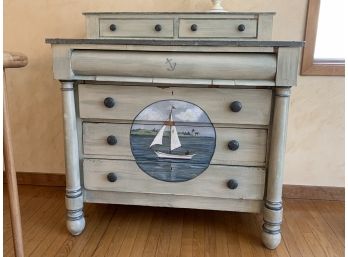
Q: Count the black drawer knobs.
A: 10